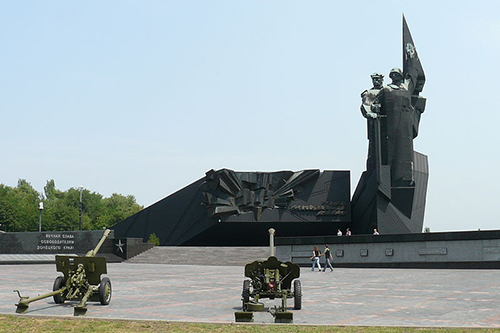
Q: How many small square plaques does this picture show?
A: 3